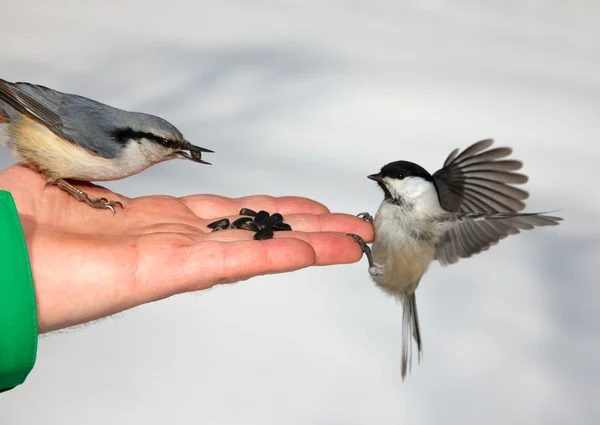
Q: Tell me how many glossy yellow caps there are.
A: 0